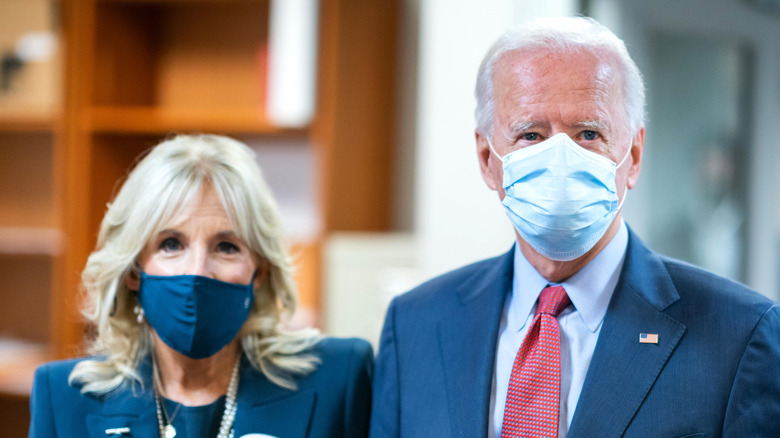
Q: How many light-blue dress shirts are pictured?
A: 1